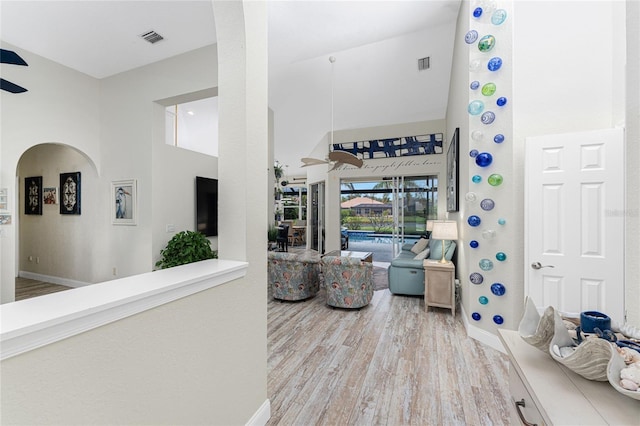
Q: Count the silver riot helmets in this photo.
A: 0